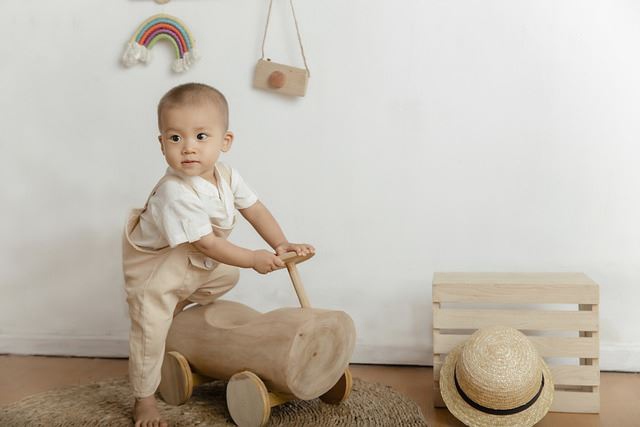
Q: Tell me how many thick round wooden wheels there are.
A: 3